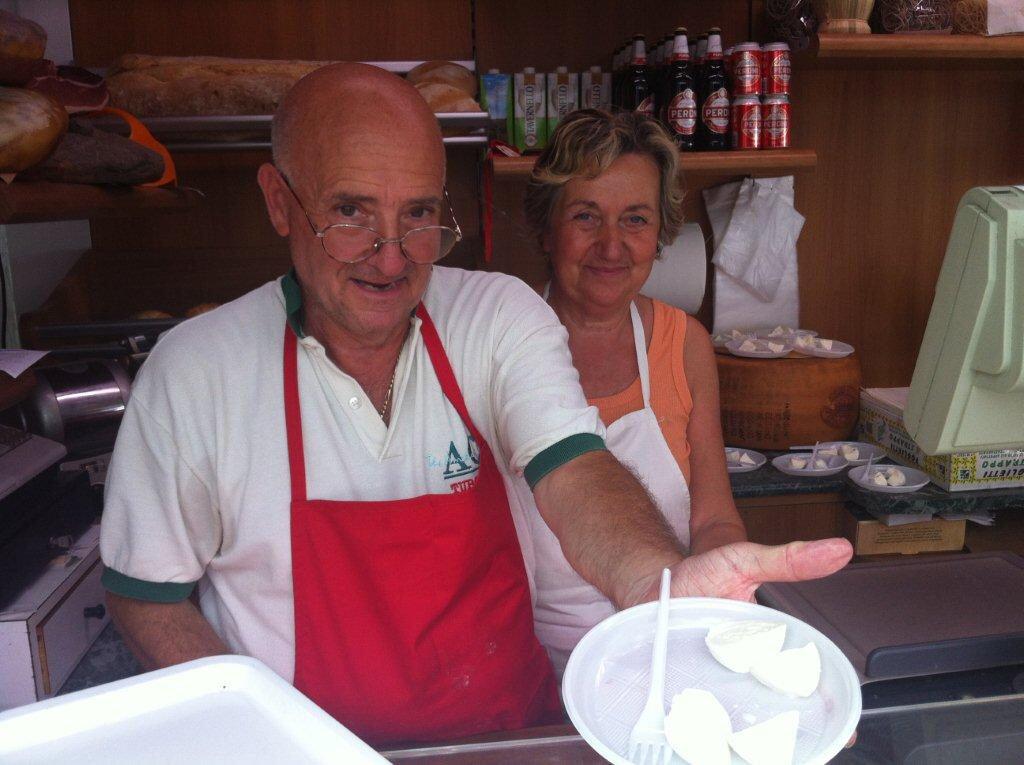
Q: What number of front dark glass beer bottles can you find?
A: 3